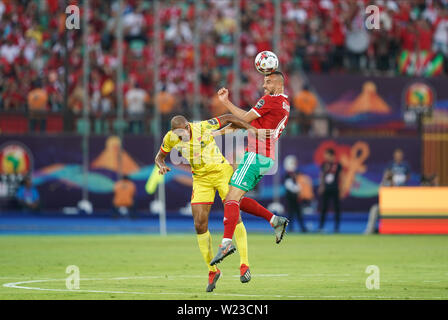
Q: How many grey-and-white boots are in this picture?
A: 2